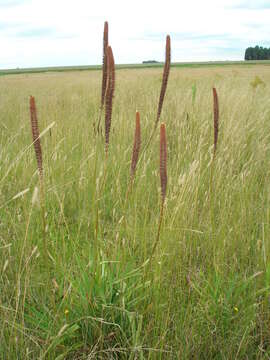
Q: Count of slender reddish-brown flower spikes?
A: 7